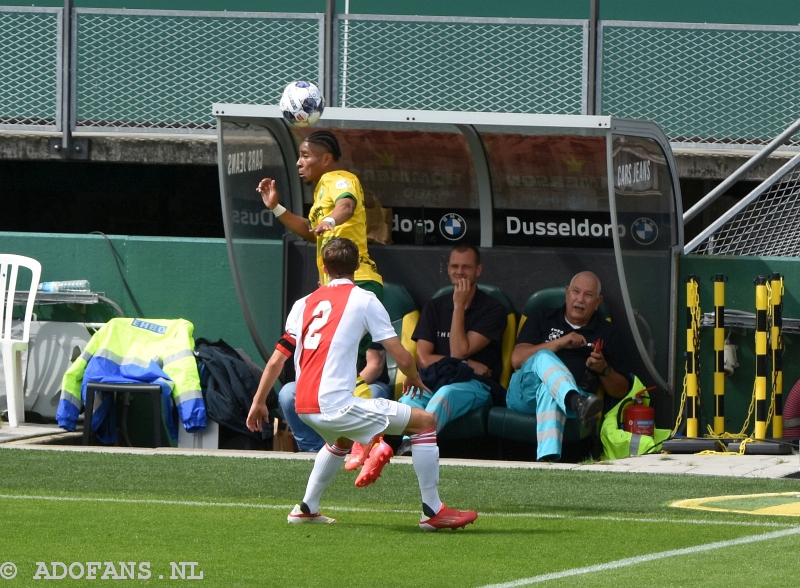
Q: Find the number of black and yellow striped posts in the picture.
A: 4